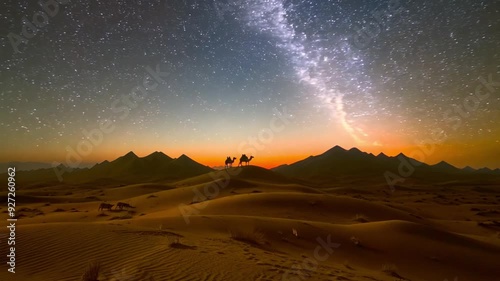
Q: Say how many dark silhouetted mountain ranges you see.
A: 2